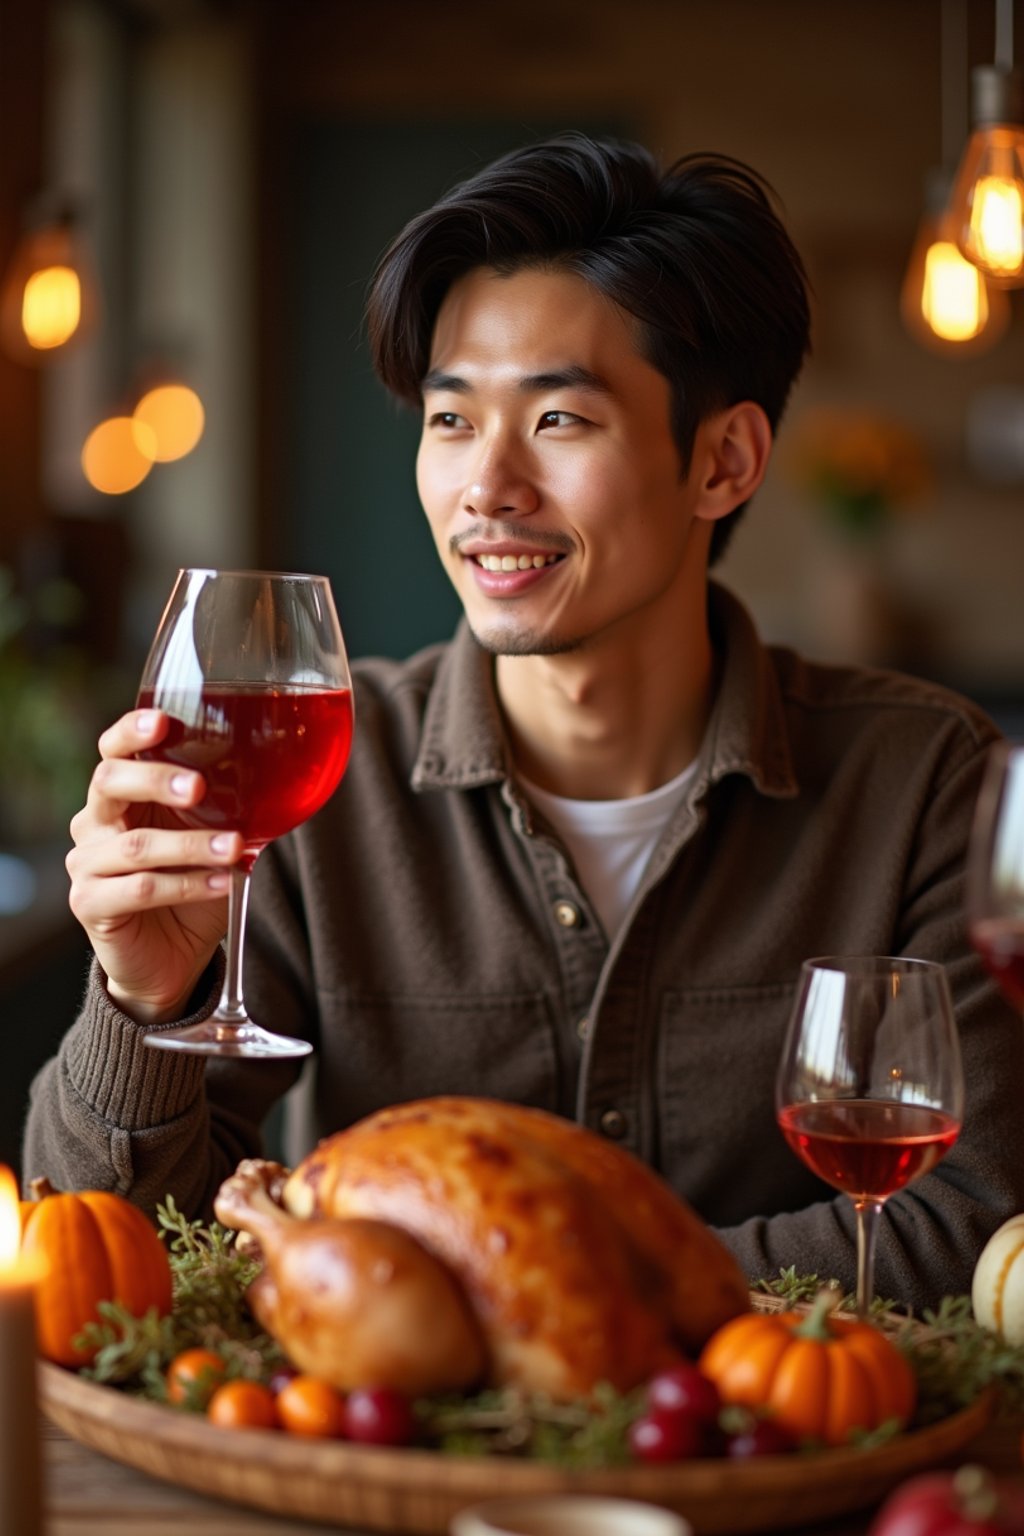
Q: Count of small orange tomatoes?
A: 3